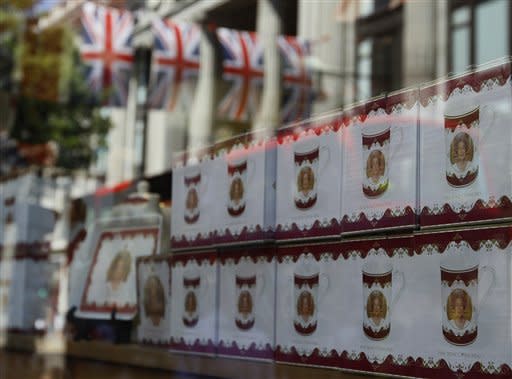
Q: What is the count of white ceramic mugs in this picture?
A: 10